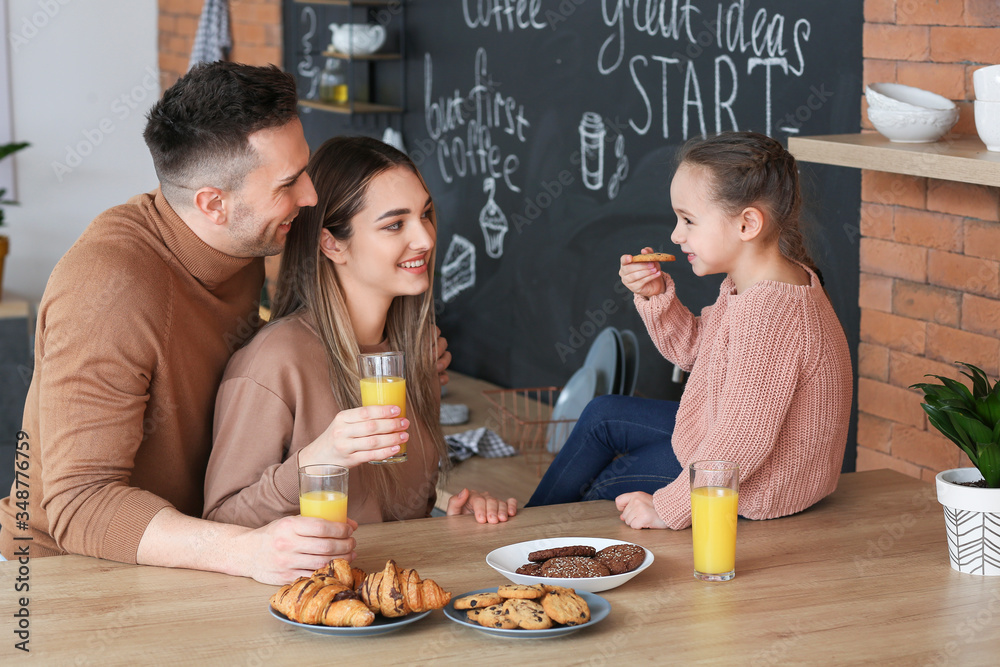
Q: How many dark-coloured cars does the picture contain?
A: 0